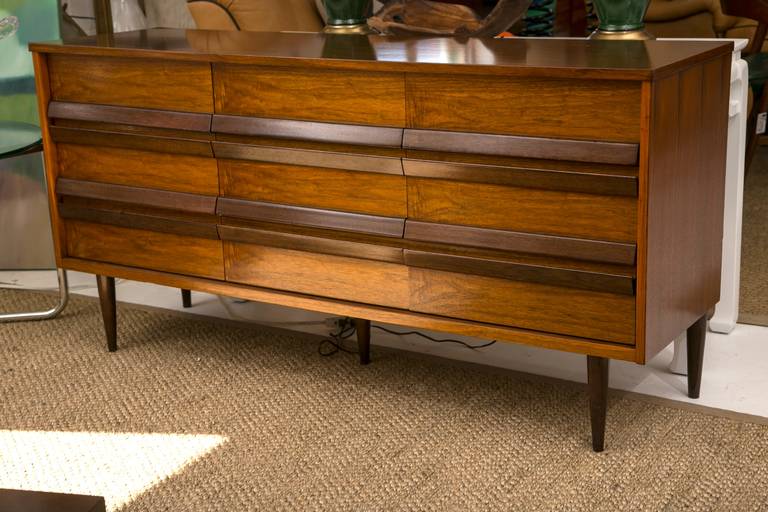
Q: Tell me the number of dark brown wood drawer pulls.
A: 12